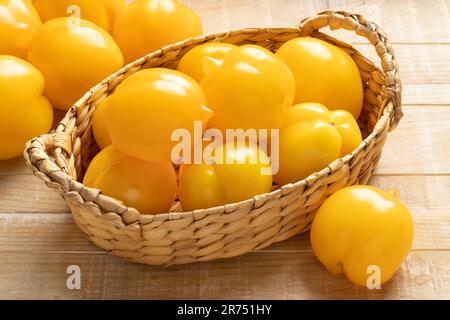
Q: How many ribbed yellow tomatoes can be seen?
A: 14